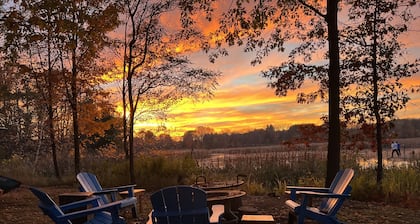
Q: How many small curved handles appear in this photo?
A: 2